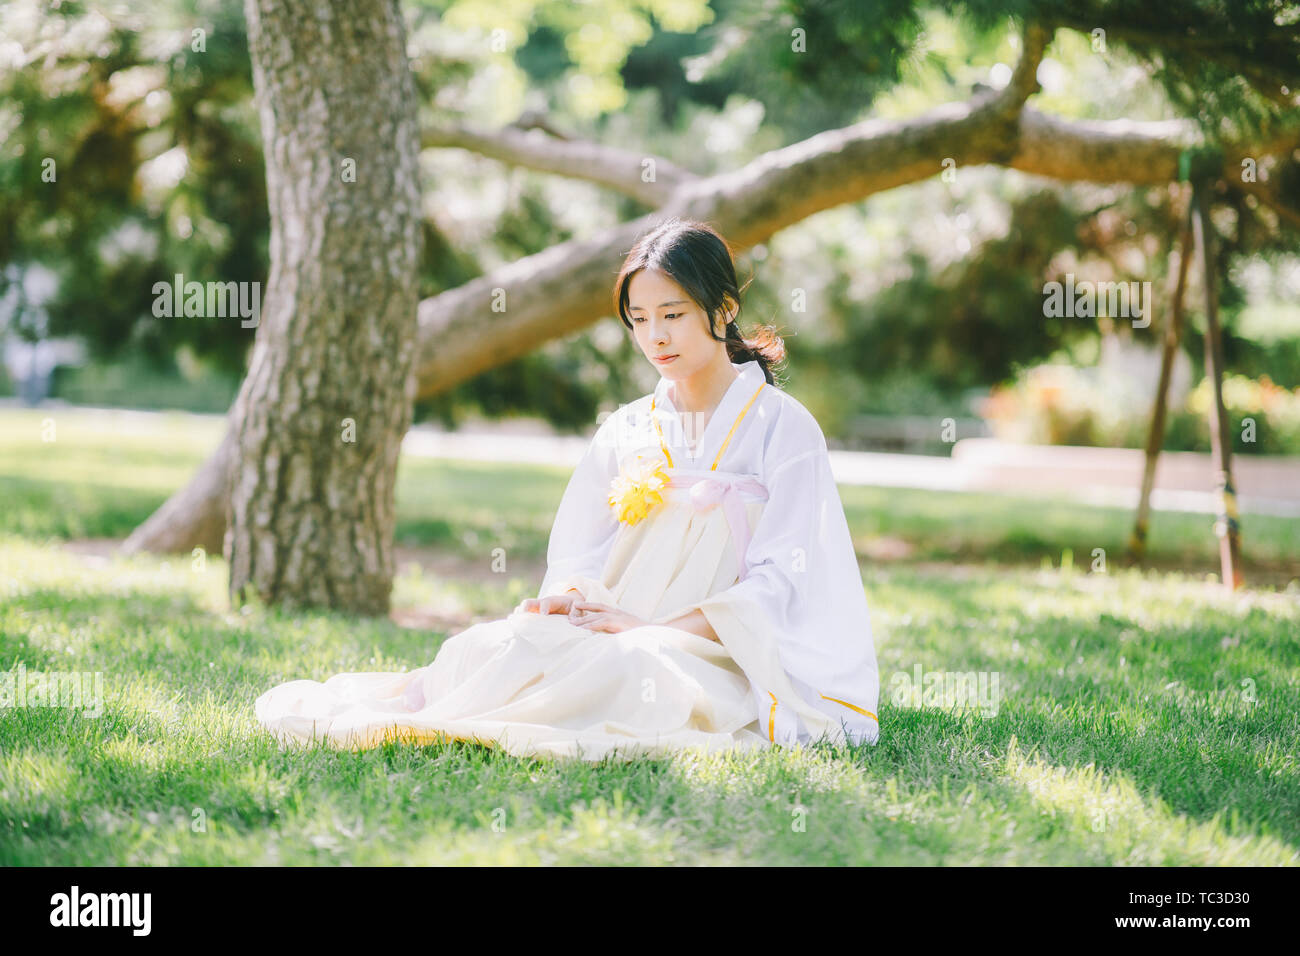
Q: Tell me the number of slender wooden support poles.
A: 2